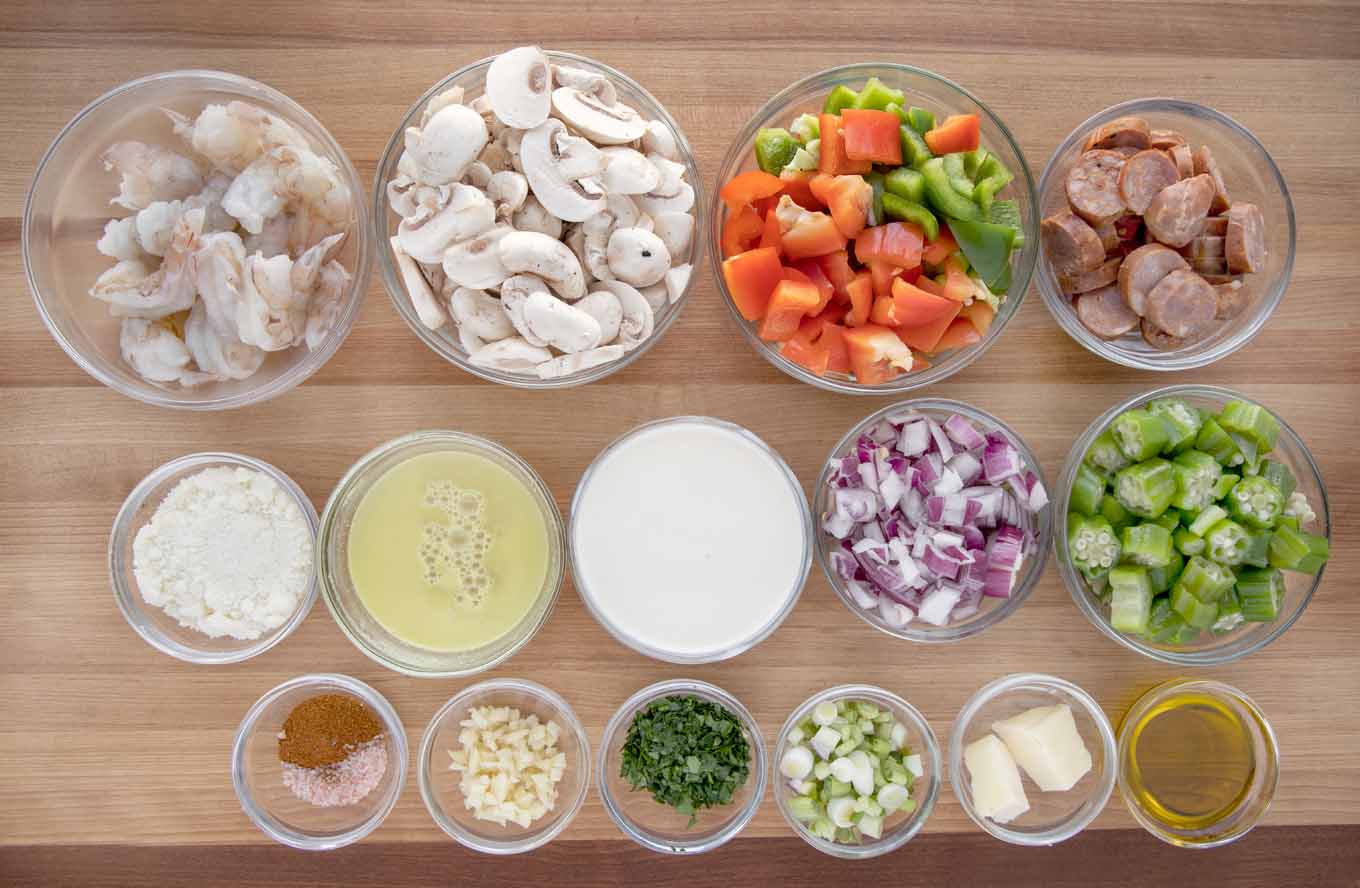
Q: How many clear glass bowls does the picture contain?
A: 15